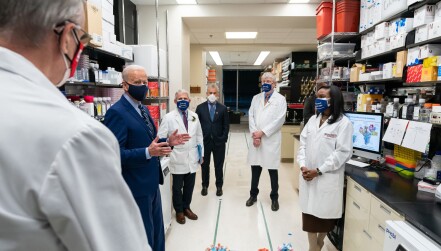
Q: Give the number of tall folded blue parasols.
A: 0